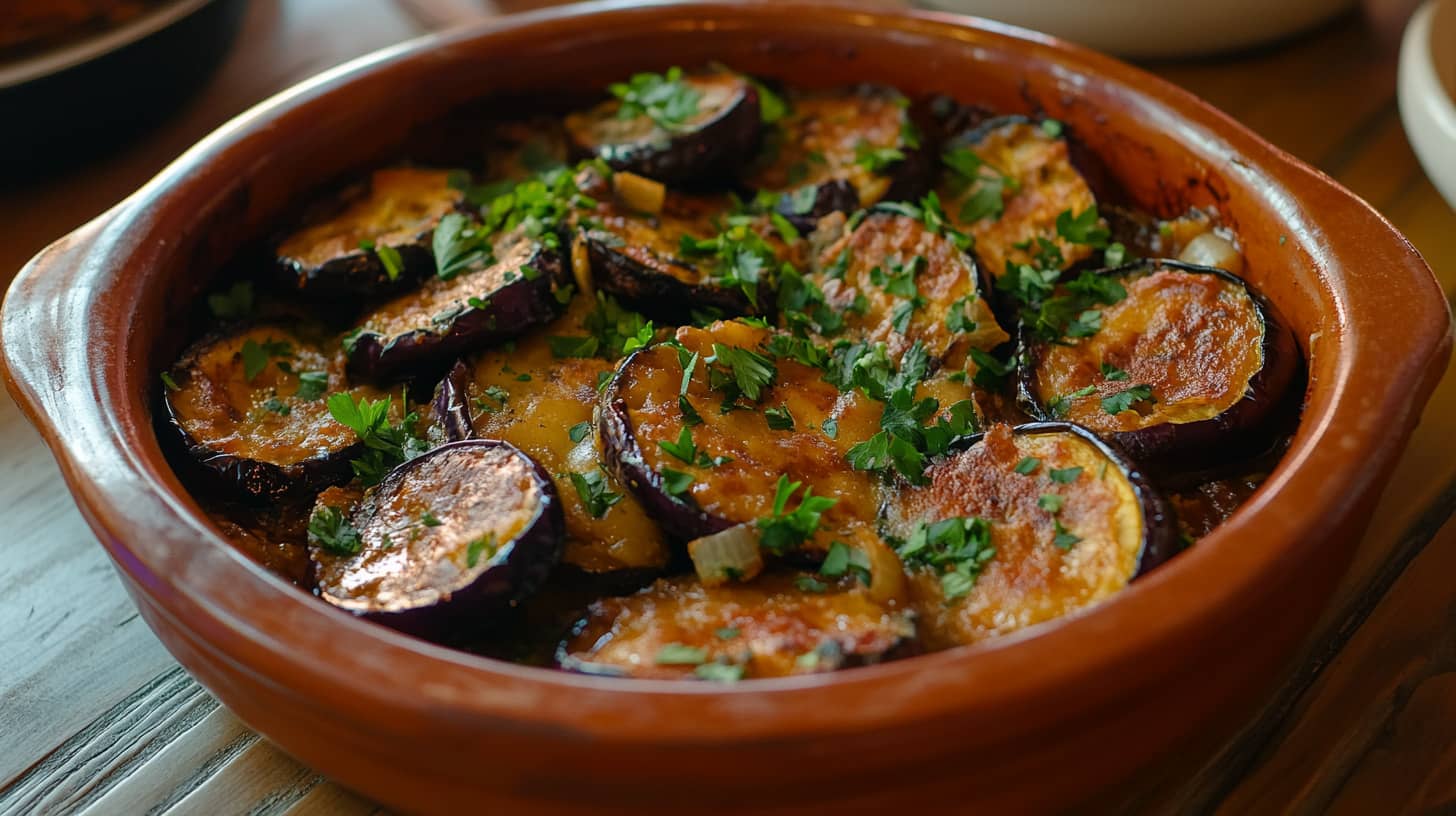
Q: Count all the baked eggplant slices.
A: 14